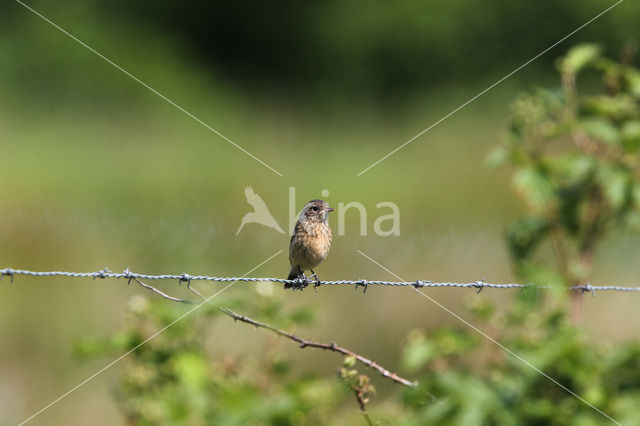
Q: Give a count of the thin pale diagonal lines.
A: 4